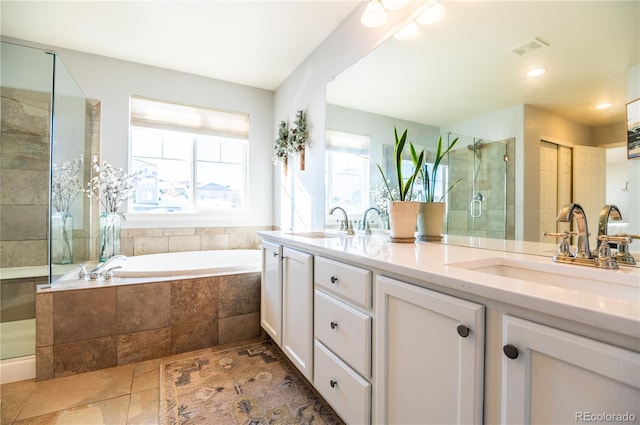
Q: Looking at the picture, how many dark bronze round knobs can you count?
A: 7